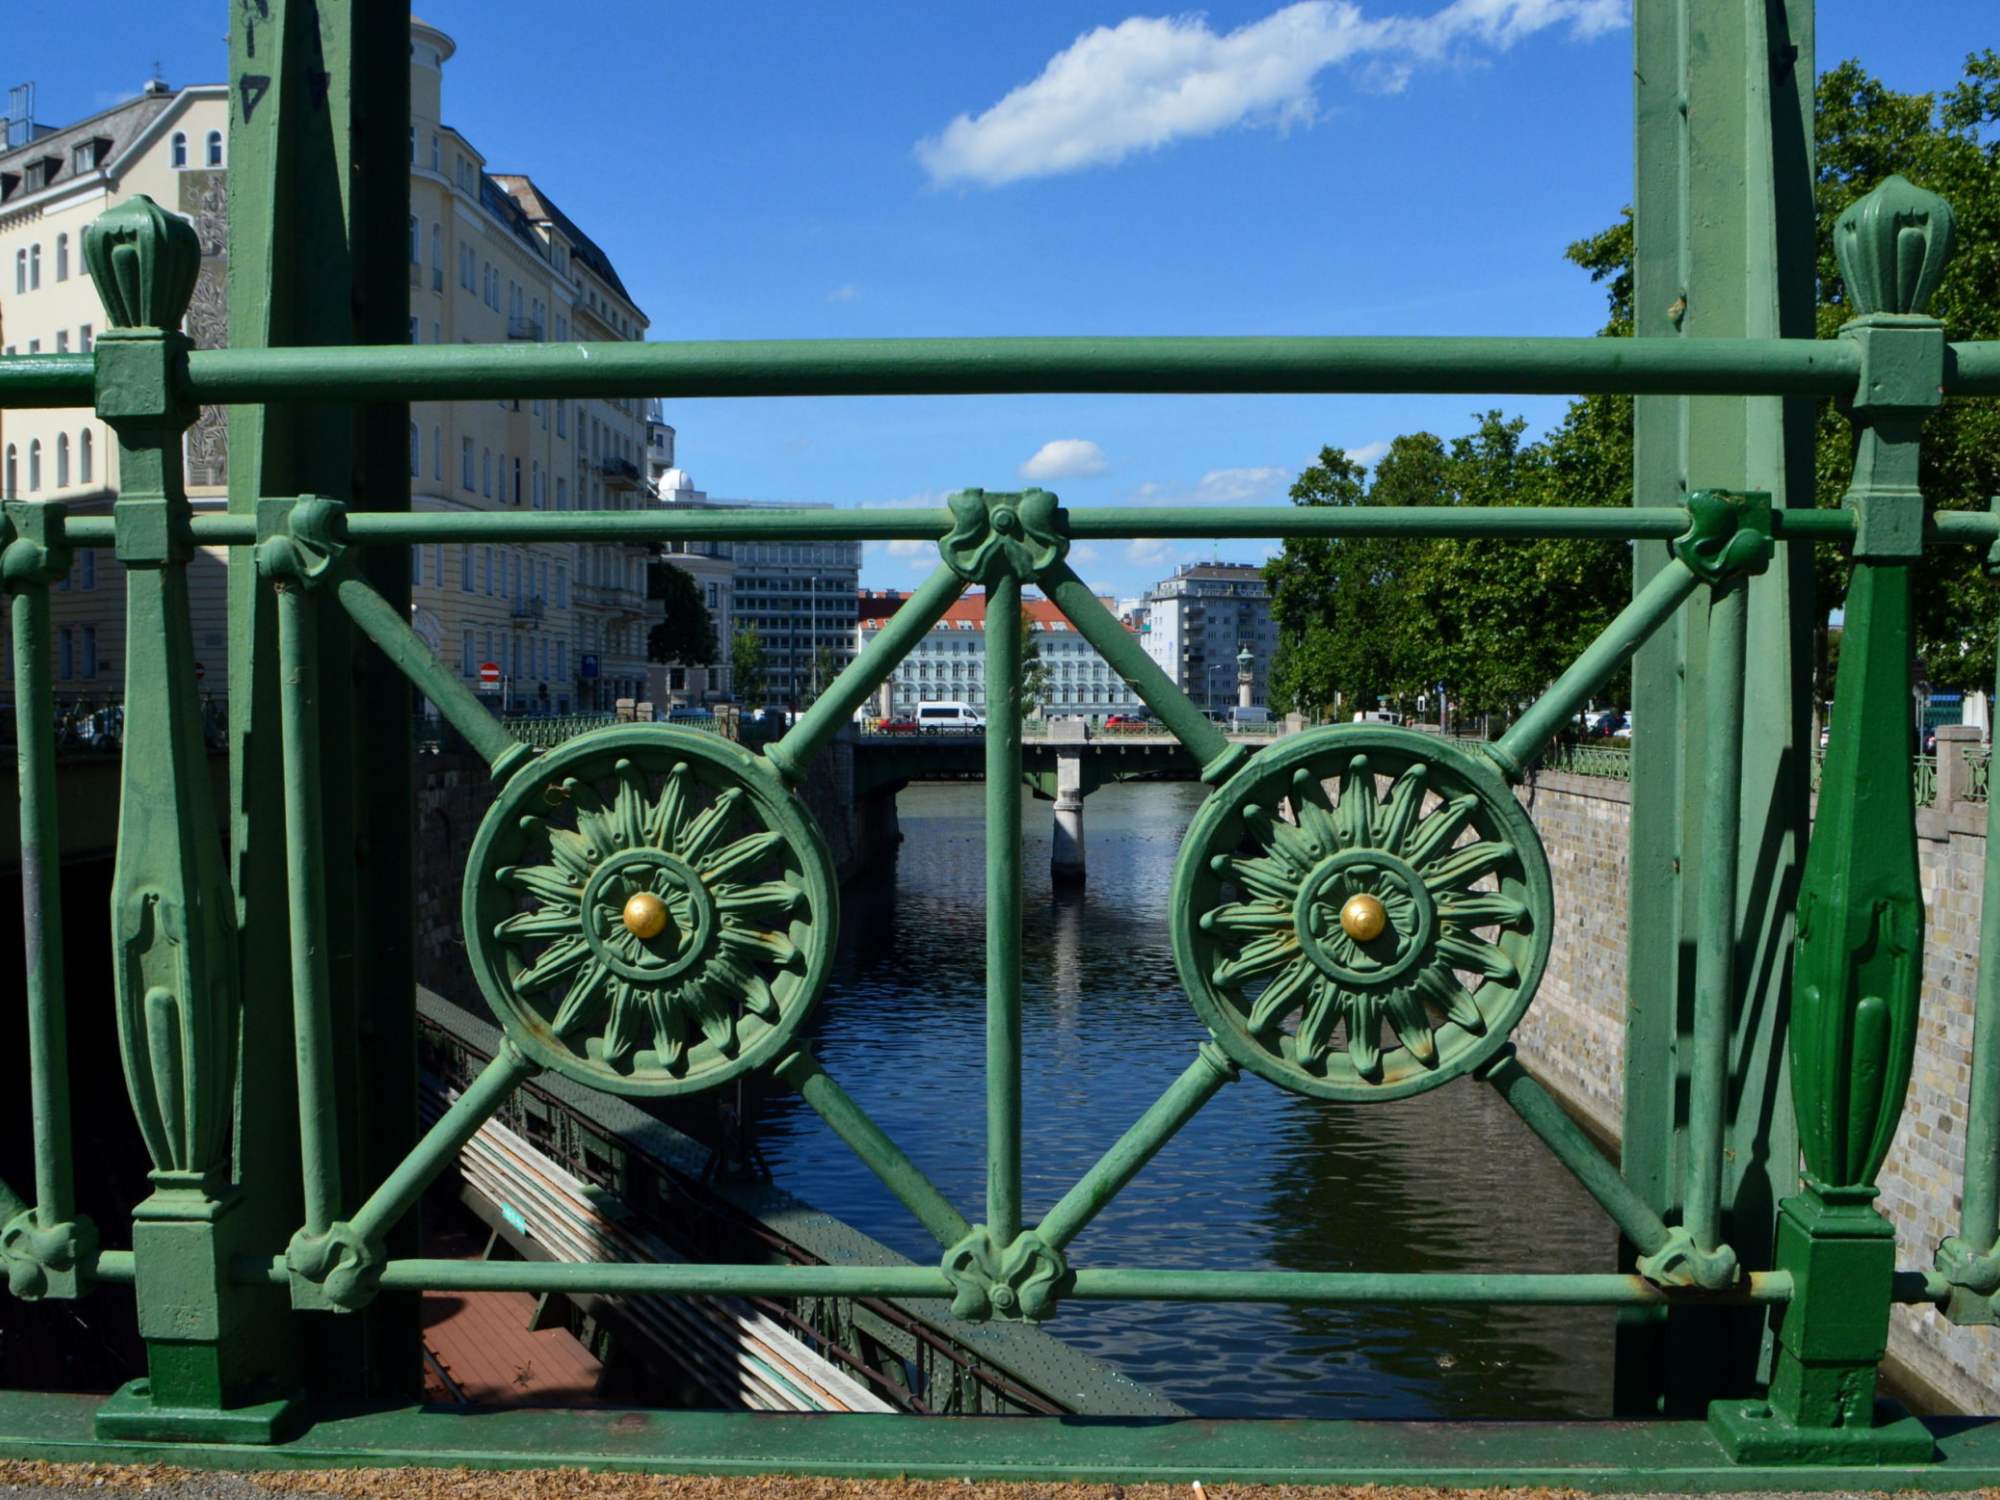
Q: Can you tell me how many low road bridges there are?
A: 1